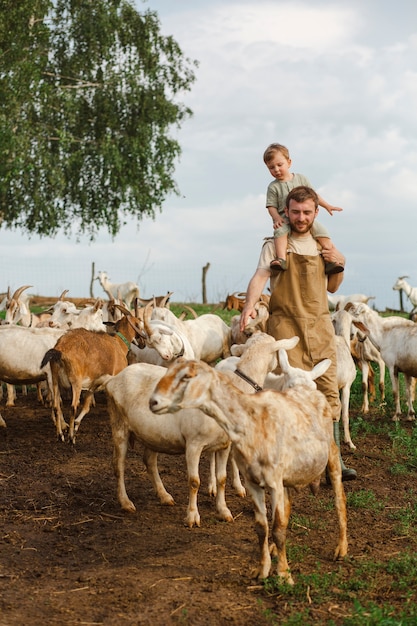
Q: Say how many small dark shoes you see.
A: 2